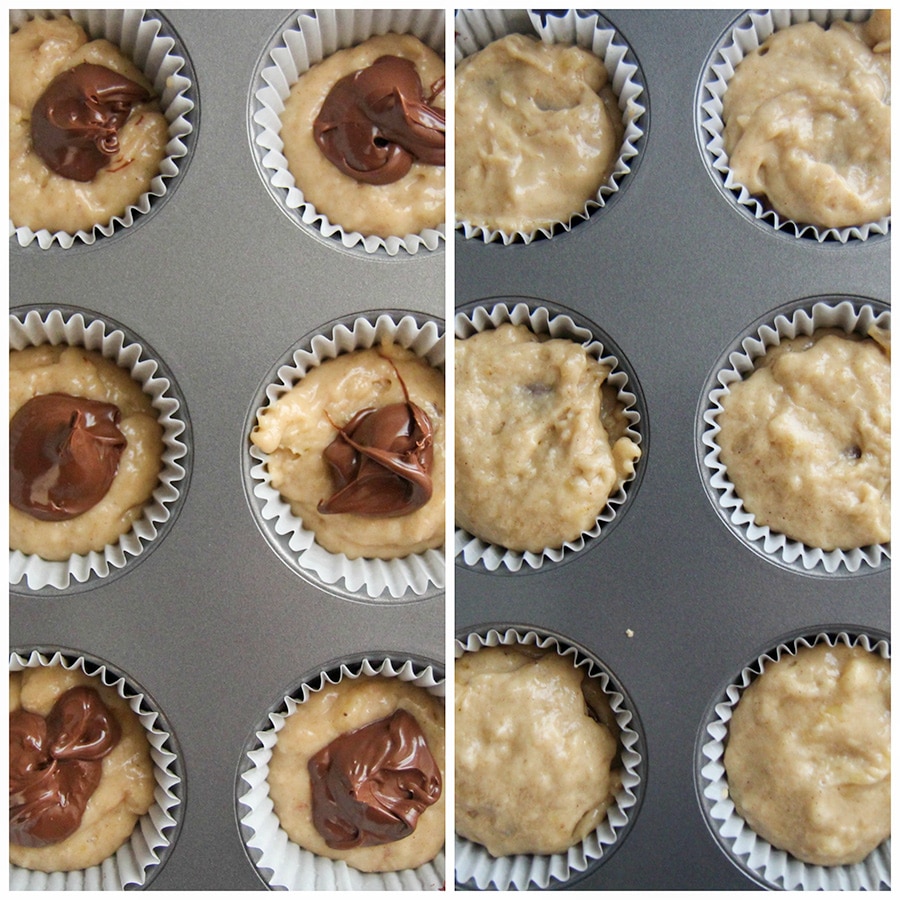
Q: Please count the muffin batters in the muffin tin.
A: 12